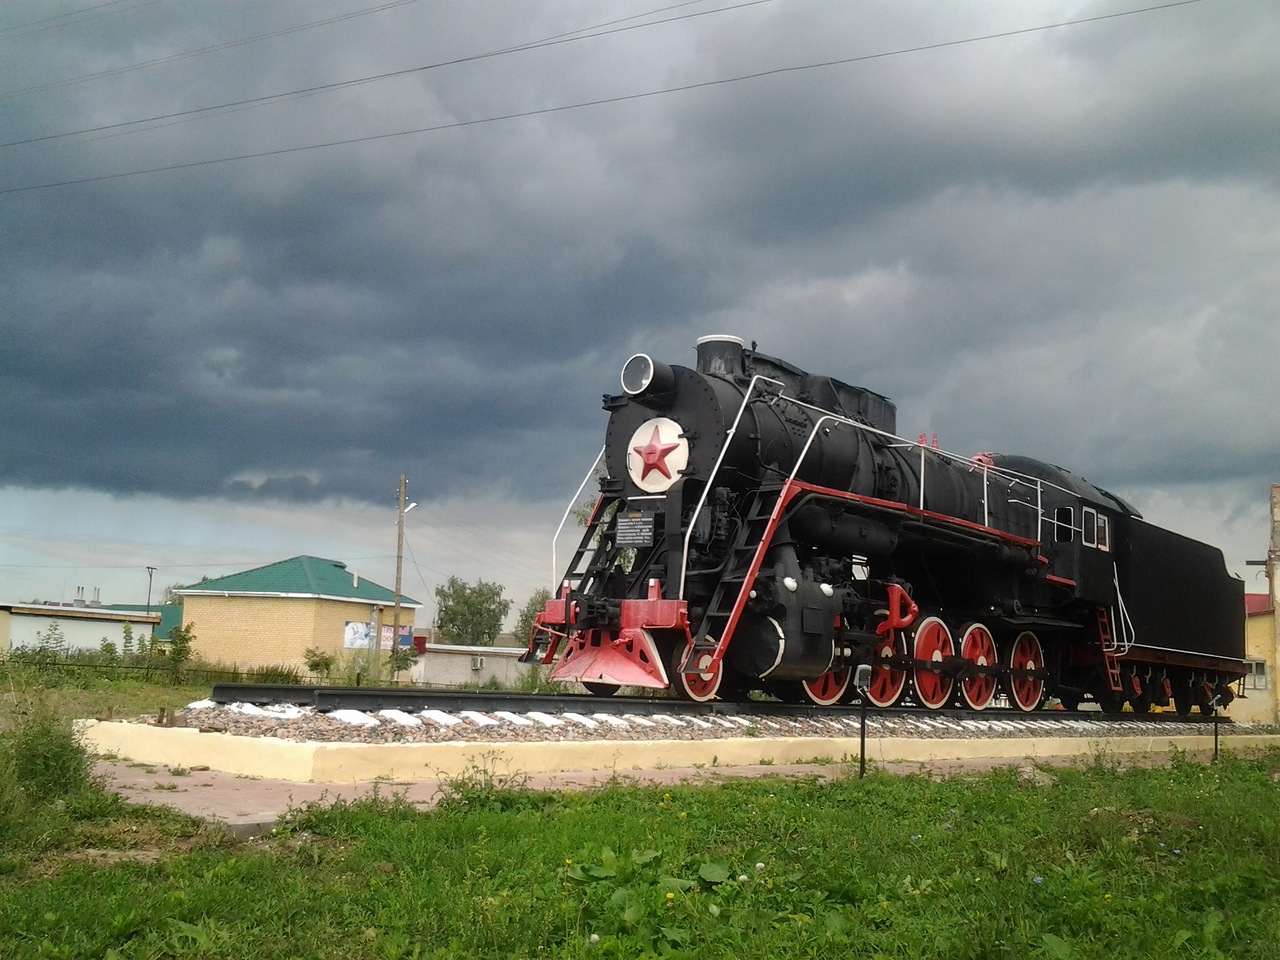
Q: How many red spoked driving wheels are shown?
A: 5